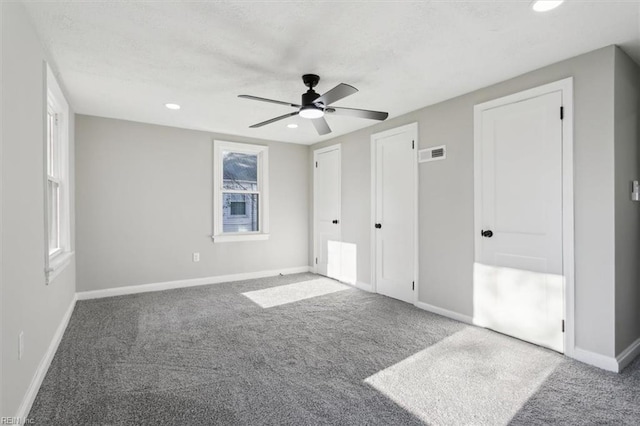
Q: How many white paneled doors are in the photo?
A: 3